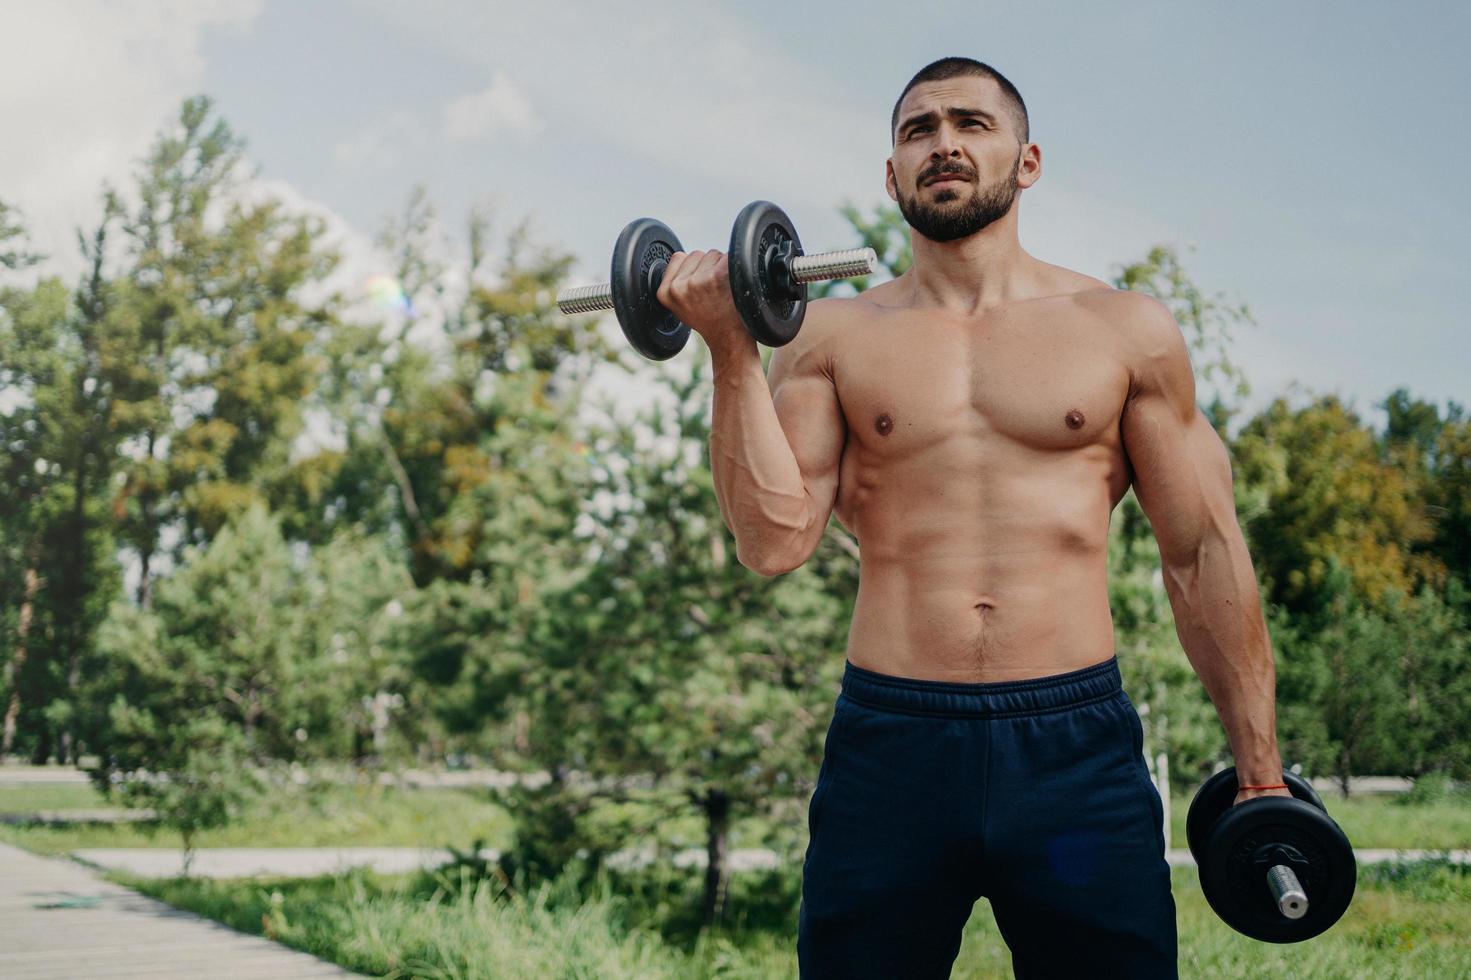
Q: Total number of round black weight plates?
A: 4